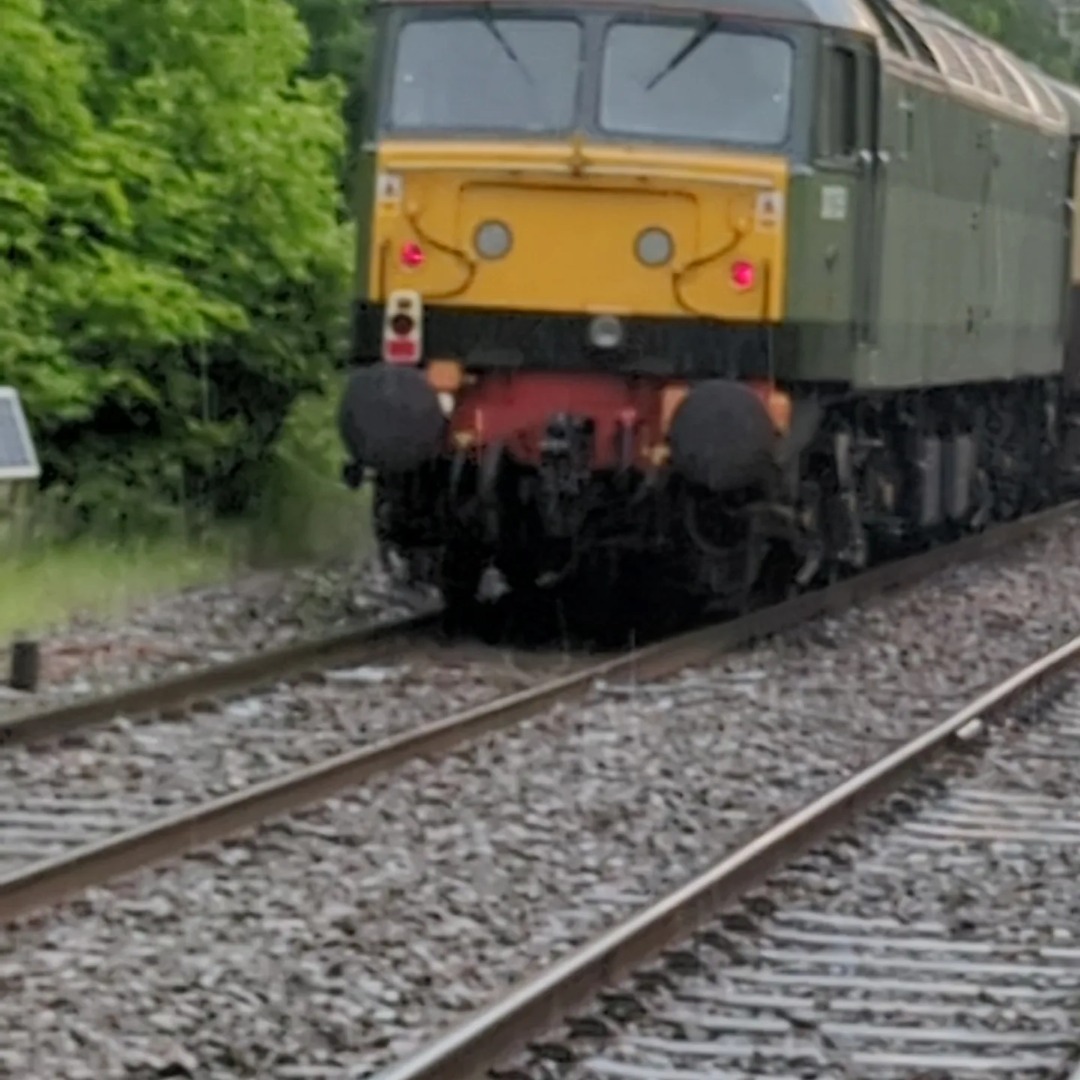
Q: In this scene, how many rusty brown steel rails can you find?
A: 3